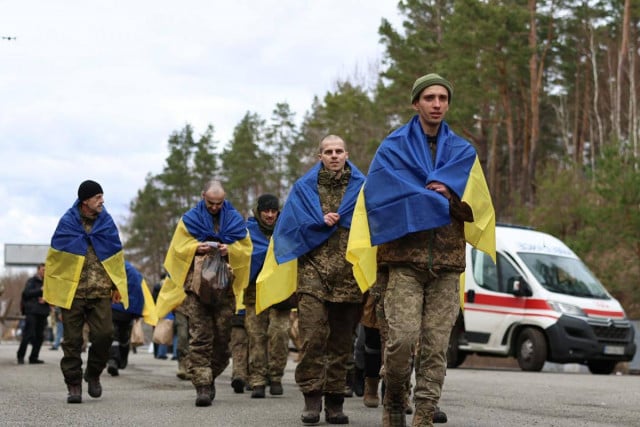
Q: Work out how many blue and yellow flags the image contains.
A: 6